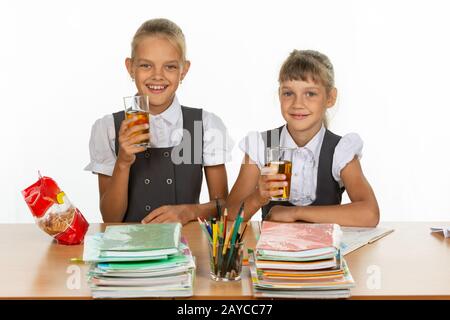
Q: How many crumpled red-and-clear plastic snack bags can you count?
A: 1